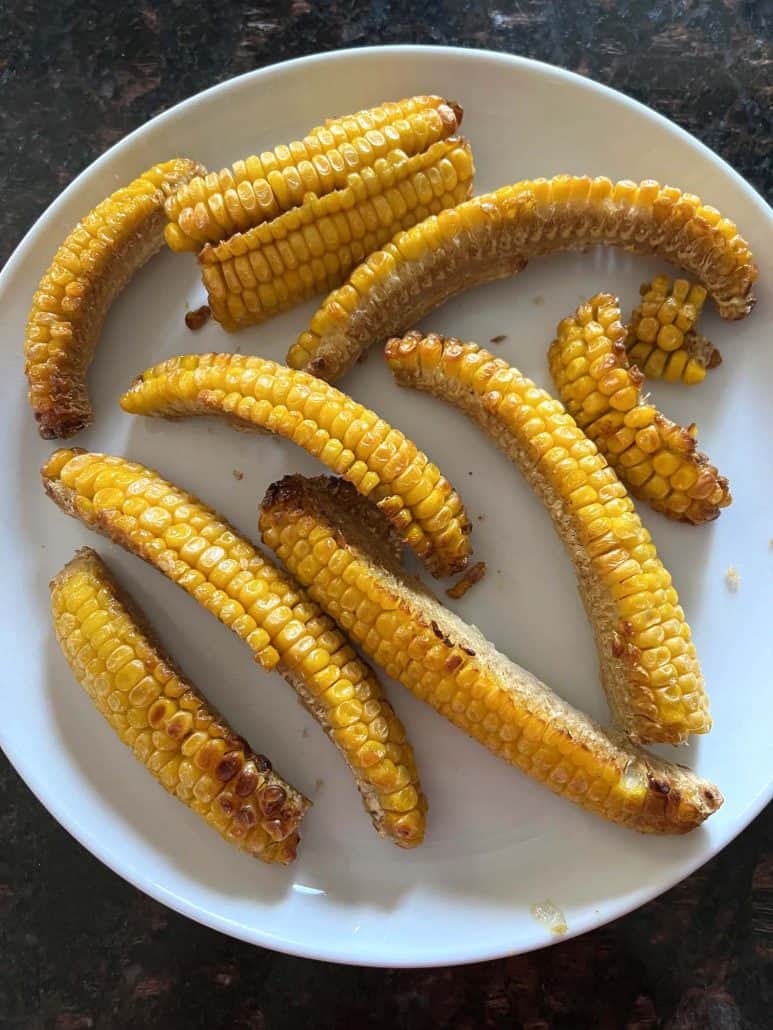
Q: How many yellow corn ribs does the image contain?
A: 11